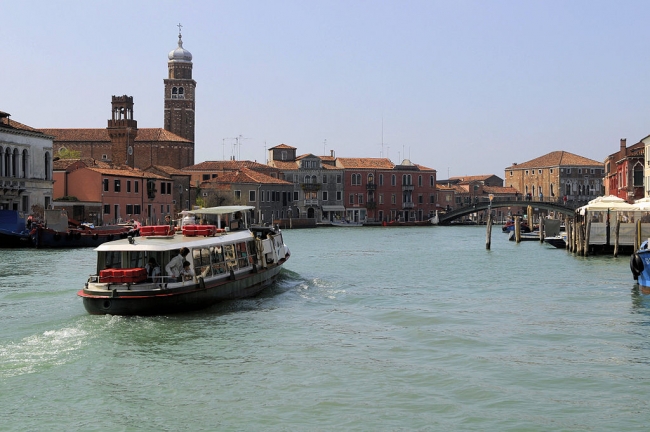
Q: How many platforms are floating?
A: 1